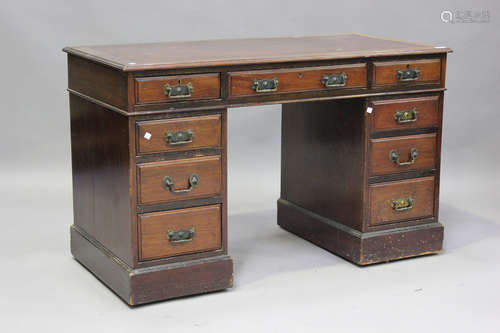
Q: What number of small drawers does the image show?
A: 8